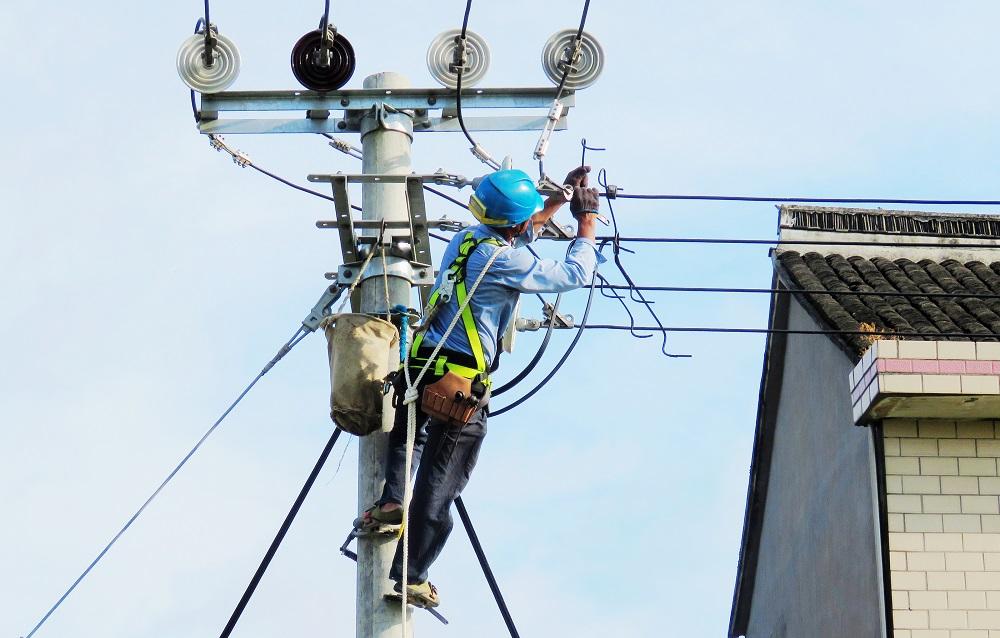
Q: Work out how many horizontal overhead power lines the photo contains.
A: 4